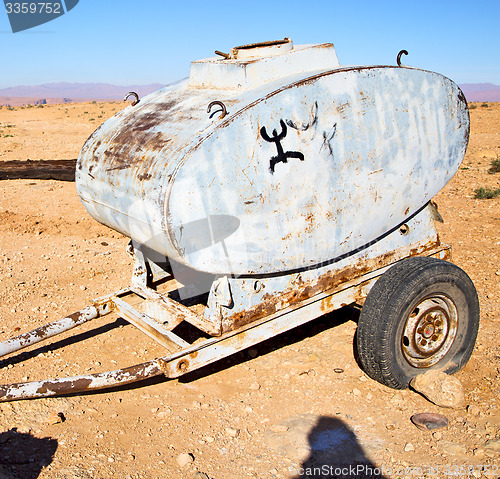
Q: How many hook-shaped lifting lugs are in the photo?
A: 3